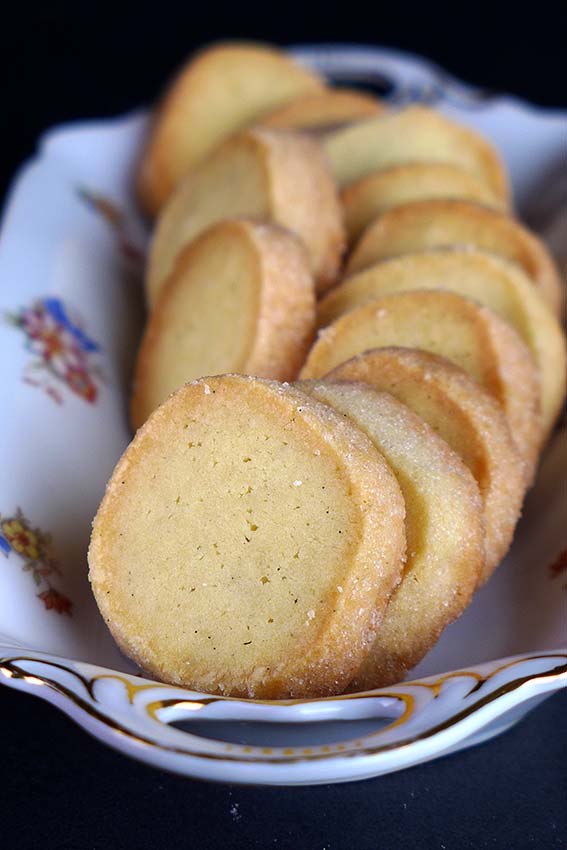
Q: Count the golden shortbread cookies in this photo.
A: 12